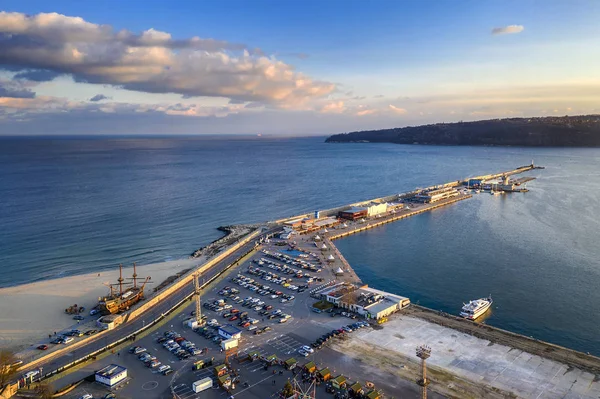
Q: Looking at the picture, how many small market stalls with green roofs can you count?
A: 10